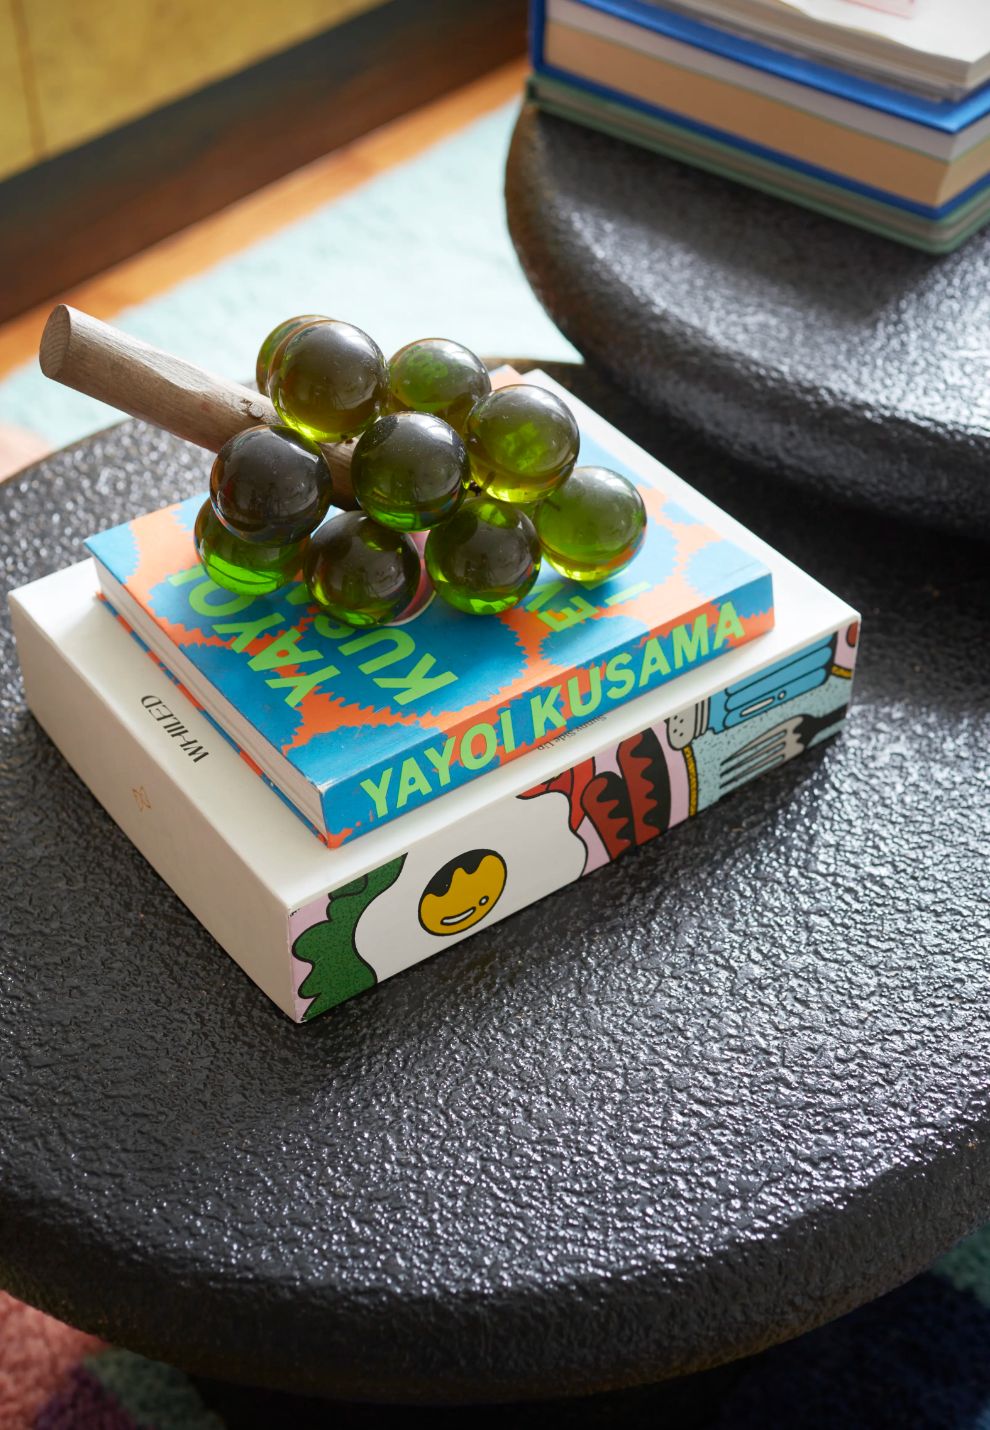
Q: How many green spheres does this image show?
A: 10